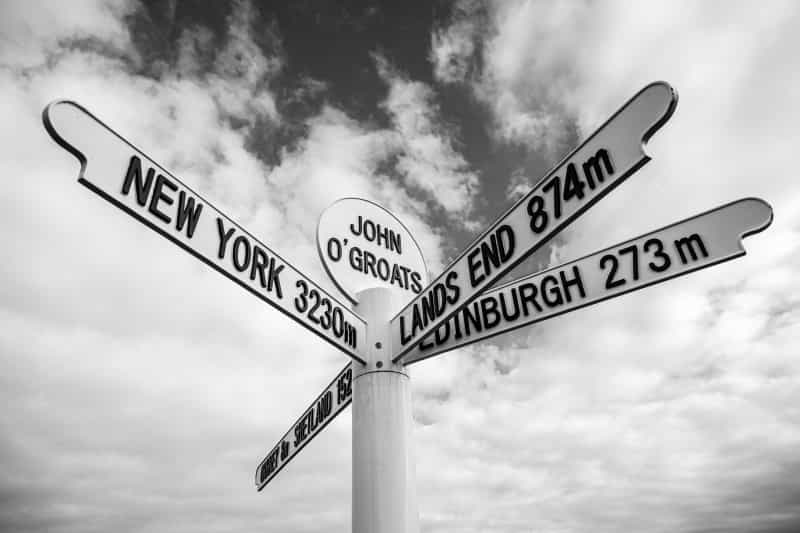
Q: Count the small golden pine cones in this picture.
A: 0